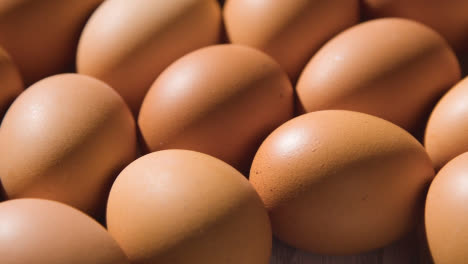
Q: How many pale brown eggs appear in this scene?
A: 13